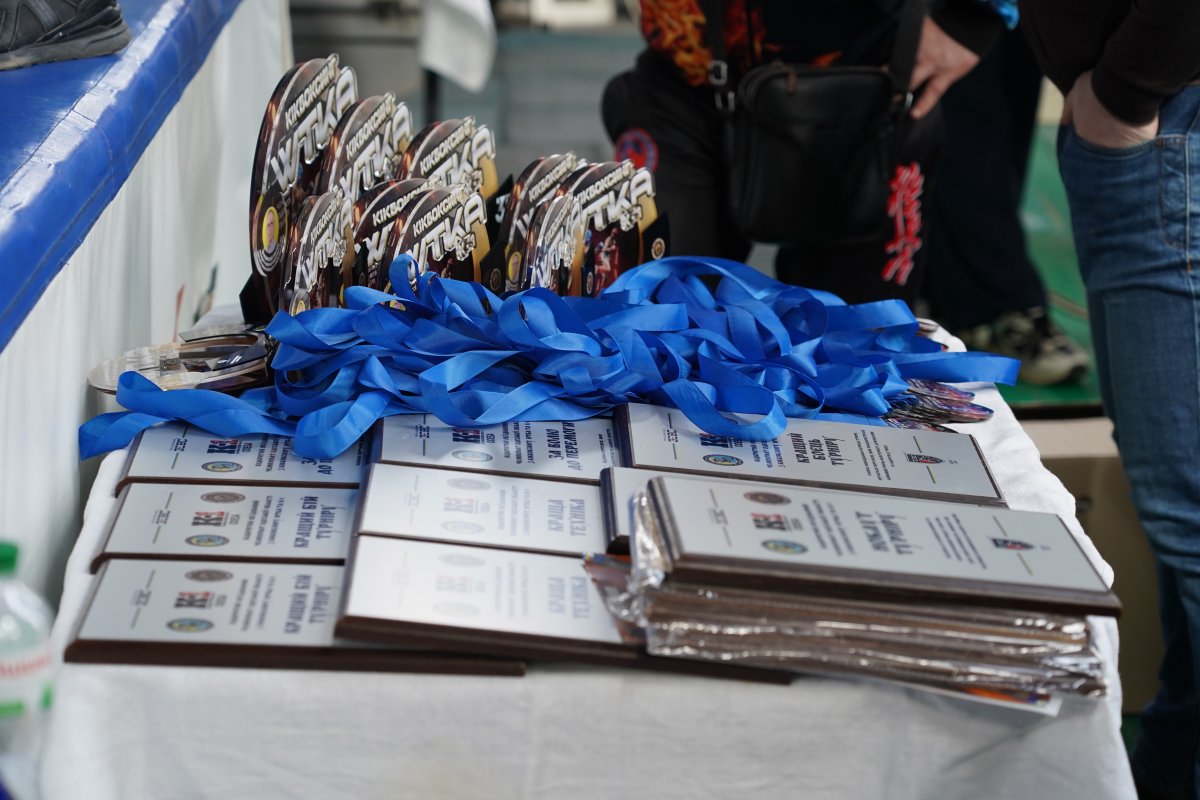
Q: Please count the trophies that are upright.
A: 9